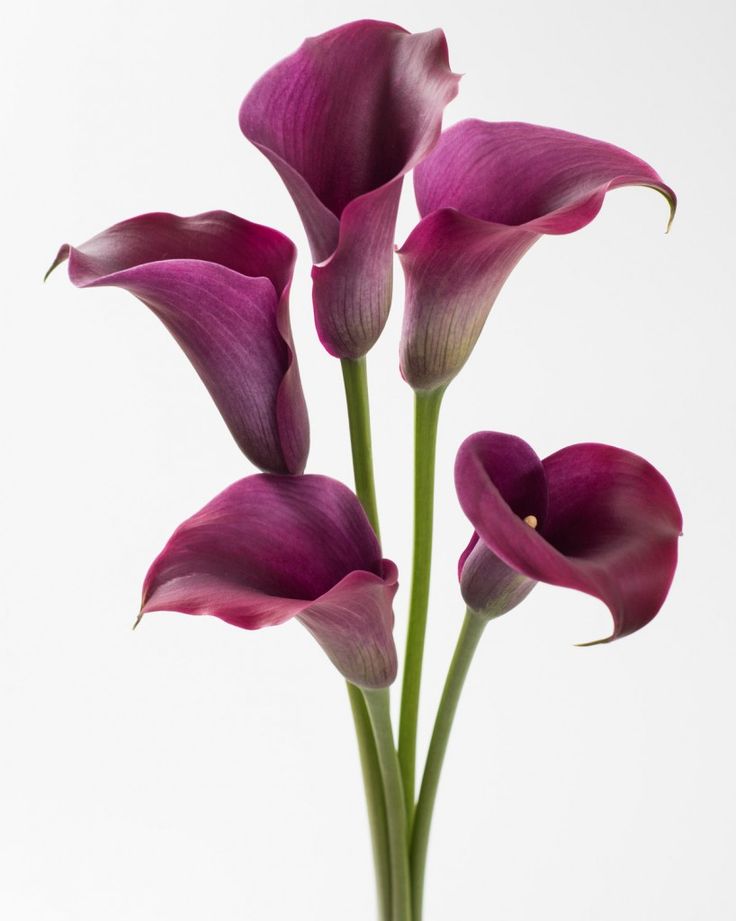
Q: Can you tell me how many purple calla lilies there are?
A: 5